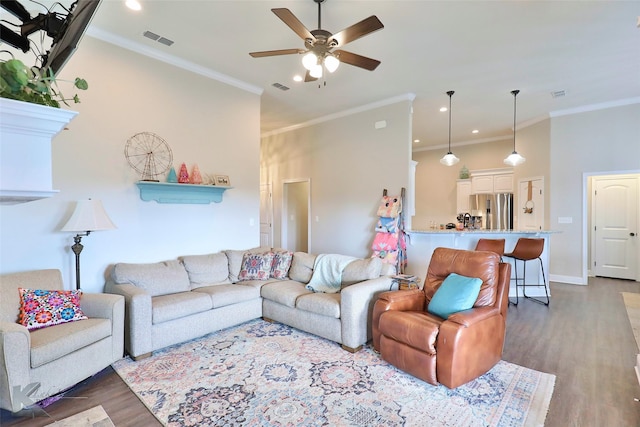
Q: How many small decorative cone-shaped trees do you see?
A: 3